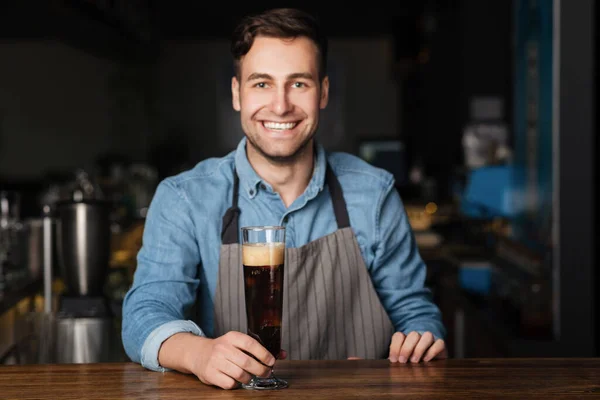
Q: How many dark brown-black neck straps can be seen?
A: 2